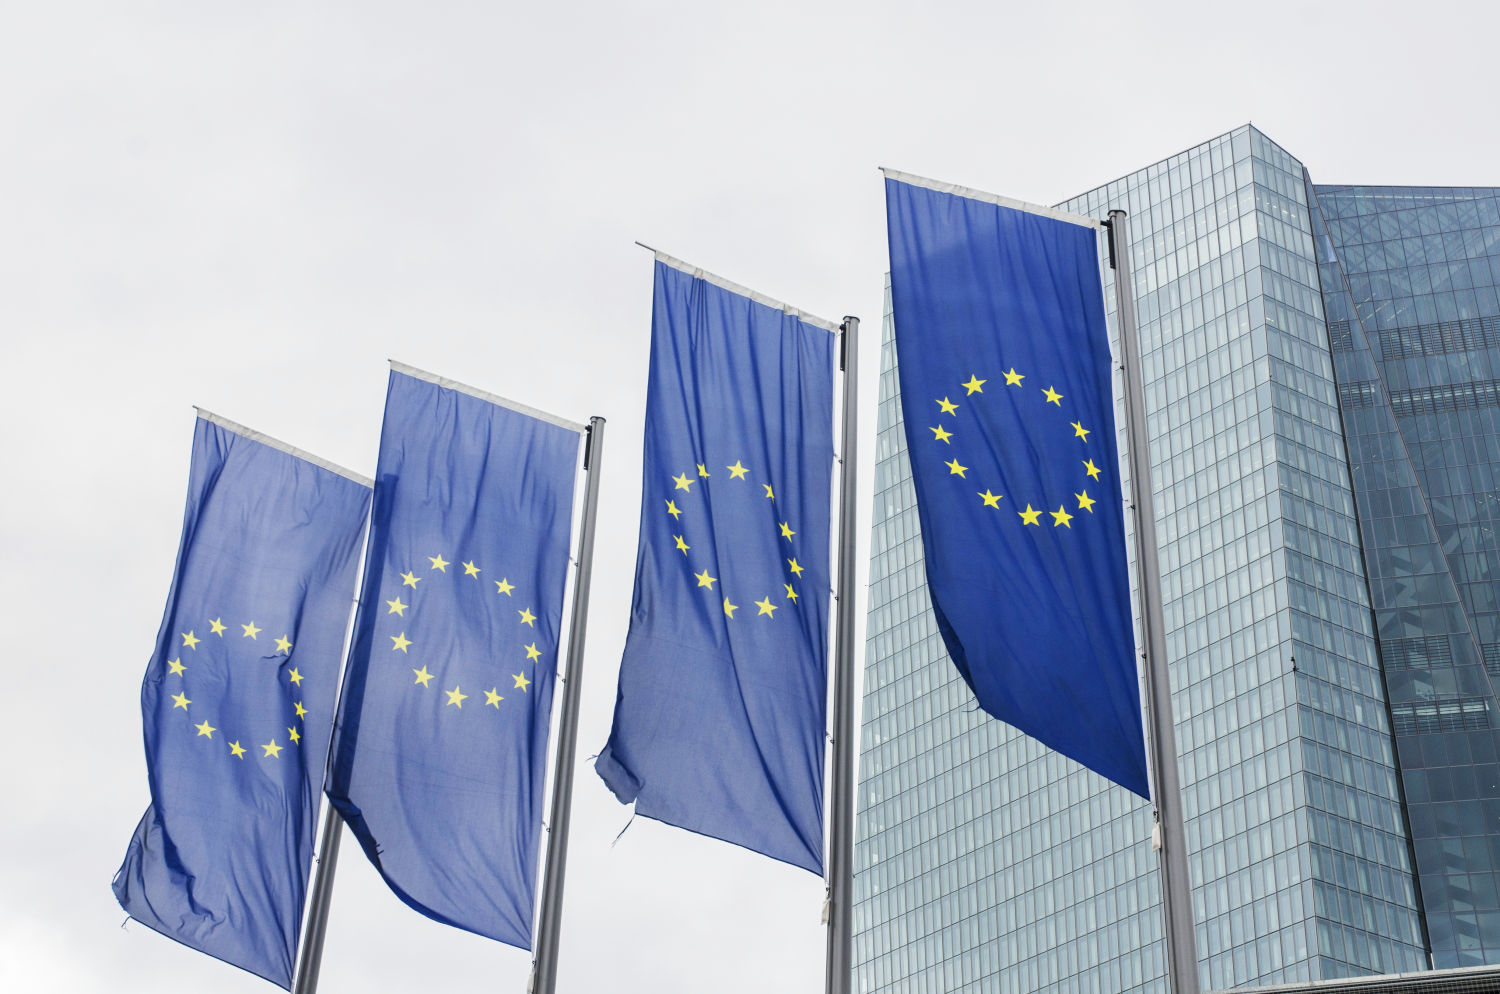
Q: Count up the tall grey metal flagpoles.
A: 4